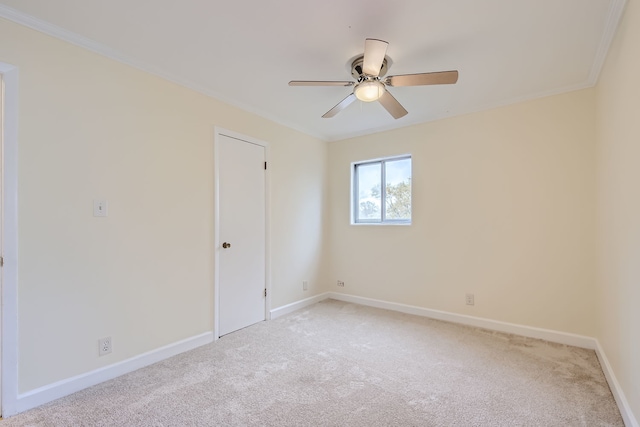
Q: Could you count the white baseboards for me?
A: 4